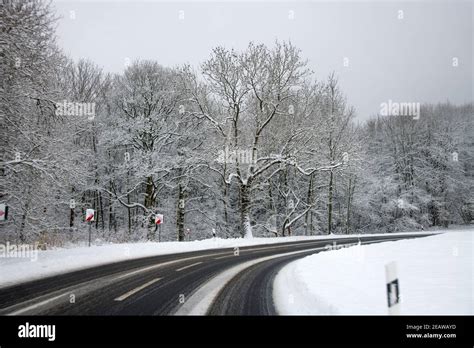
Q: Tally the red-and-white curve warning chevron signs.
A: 3